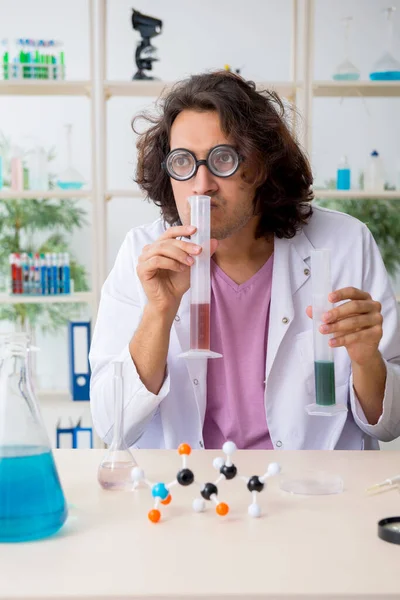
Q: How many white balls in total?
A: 6